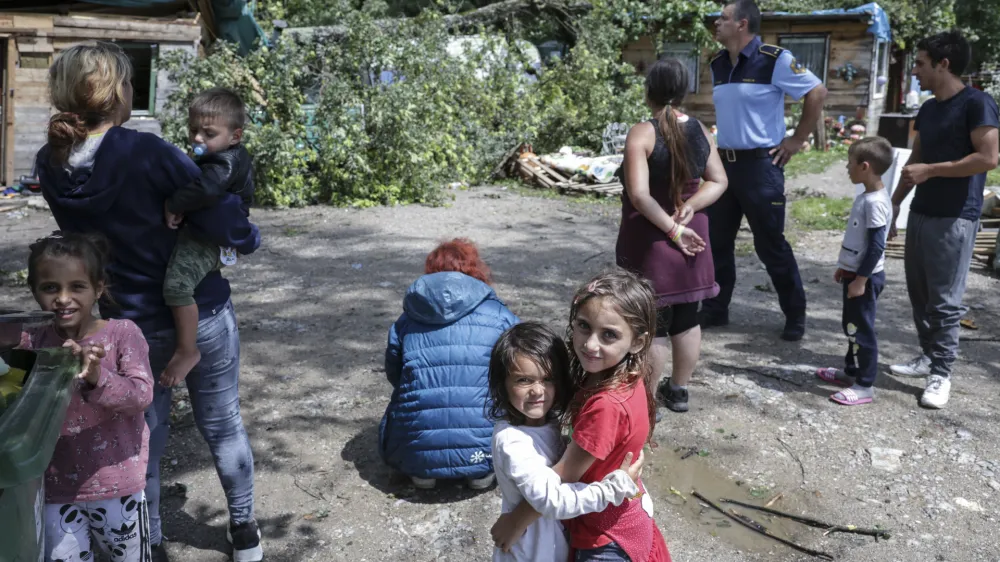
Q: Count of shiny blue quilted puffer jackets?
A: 1